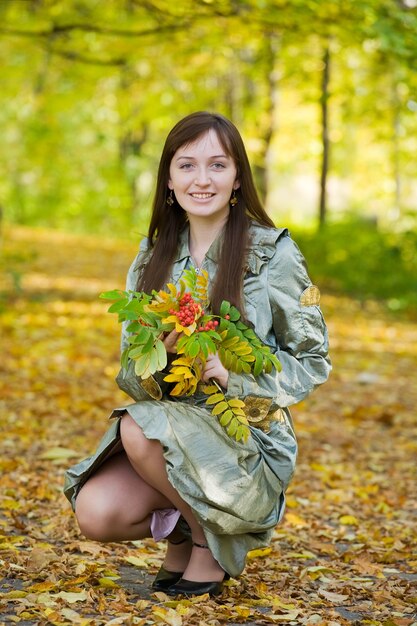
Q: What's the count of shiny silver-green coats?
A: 1